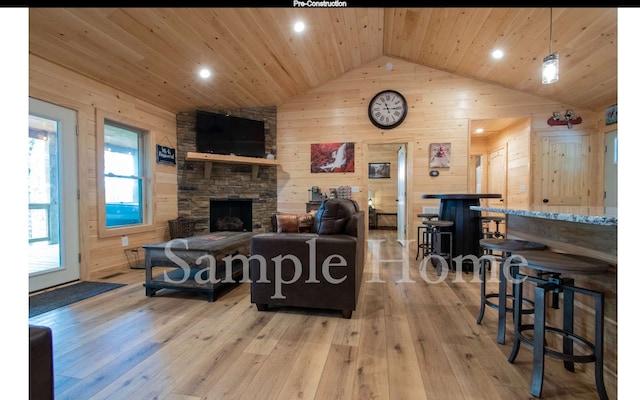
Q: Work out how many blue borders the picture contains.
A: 0